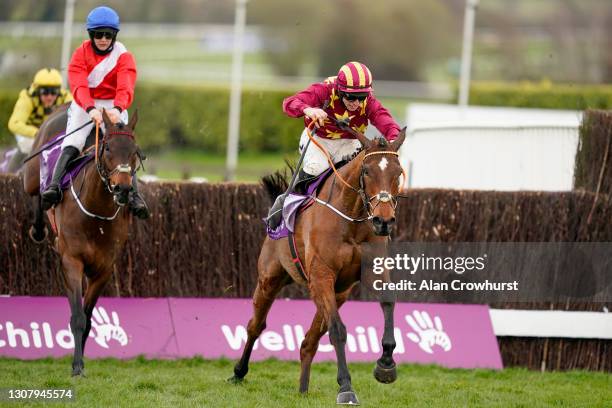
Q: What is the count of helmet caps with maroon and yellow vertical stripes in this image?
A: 1